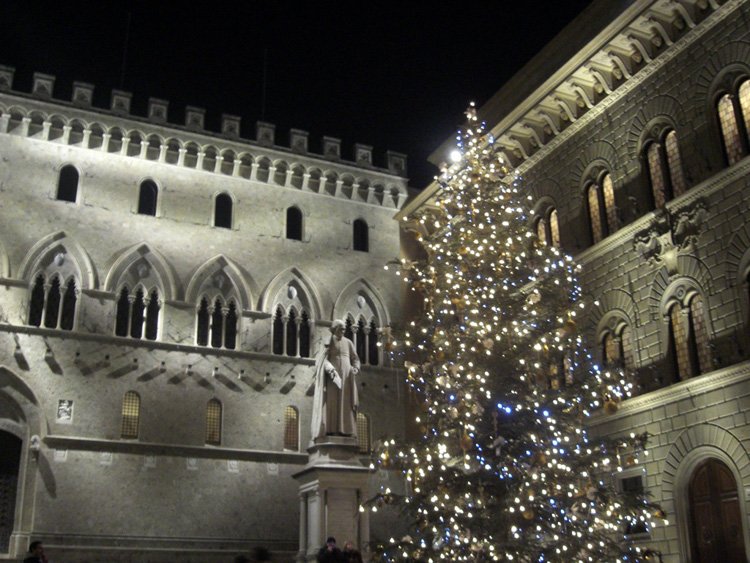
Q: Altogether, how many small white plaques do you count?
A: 6